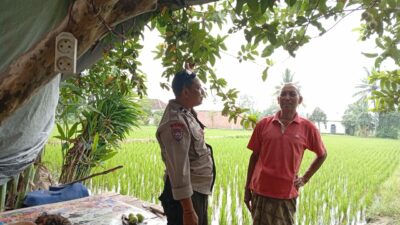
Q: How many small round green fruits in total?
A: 3